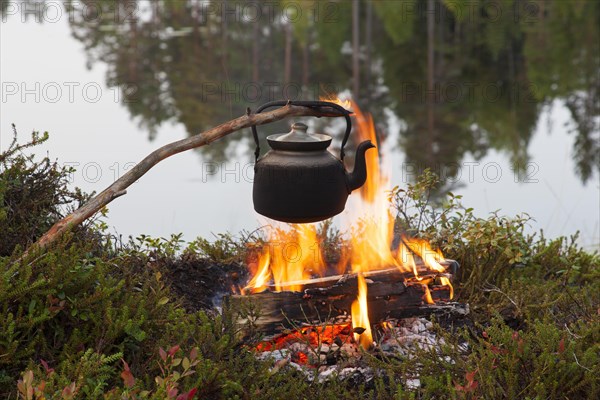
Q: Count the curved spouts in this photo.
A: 1